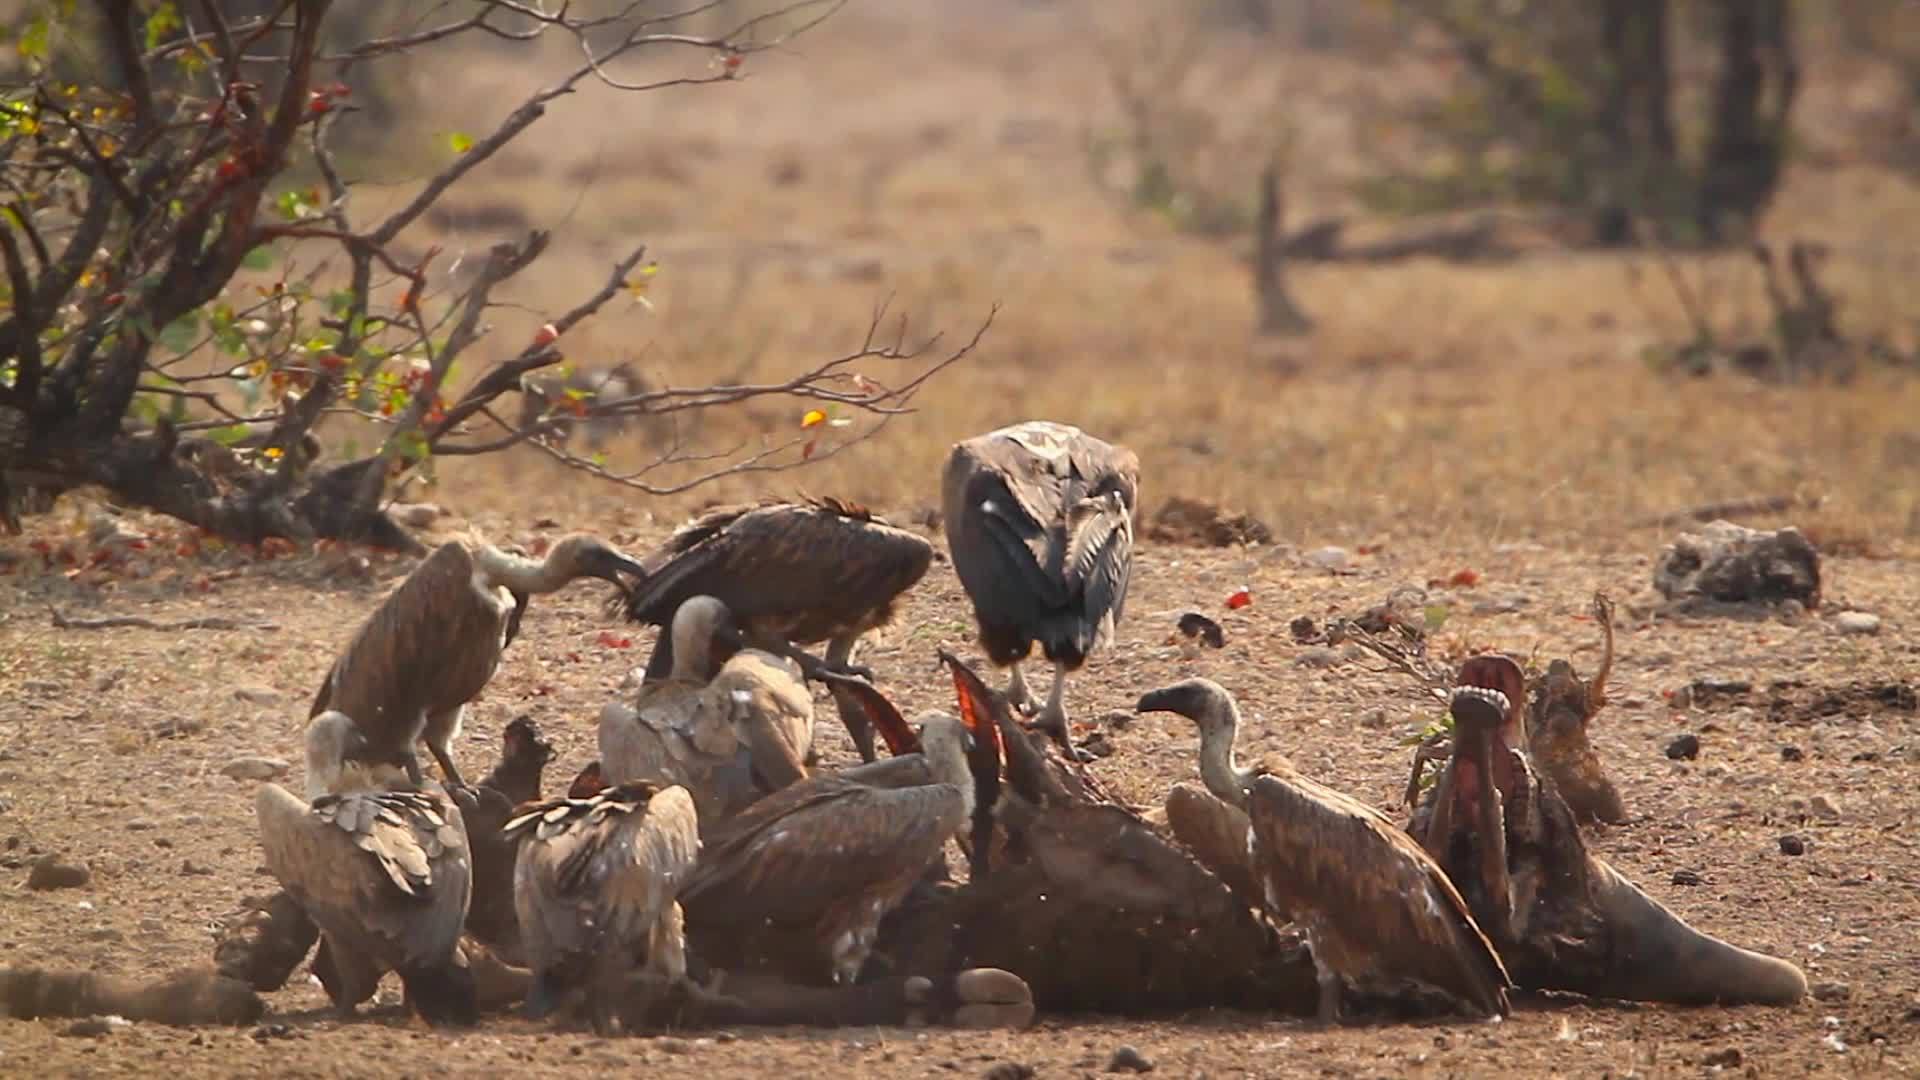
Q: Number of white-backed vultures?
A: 8